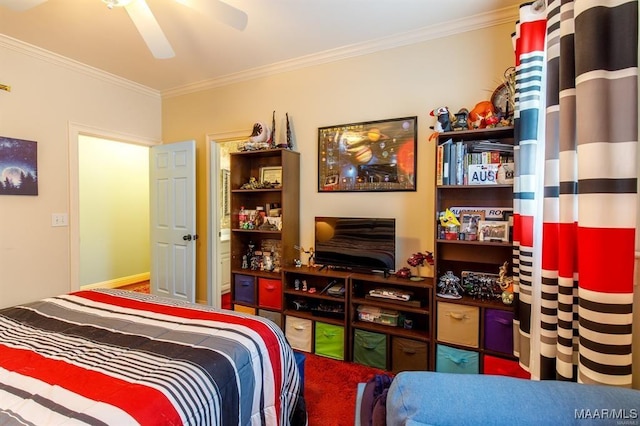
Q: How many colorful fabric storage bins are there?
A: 12